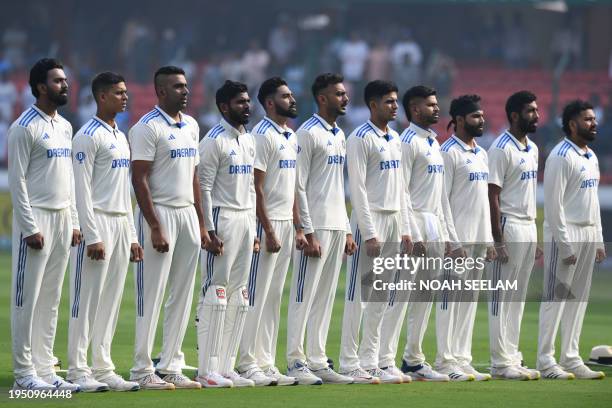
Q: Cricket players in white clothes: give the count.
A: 11